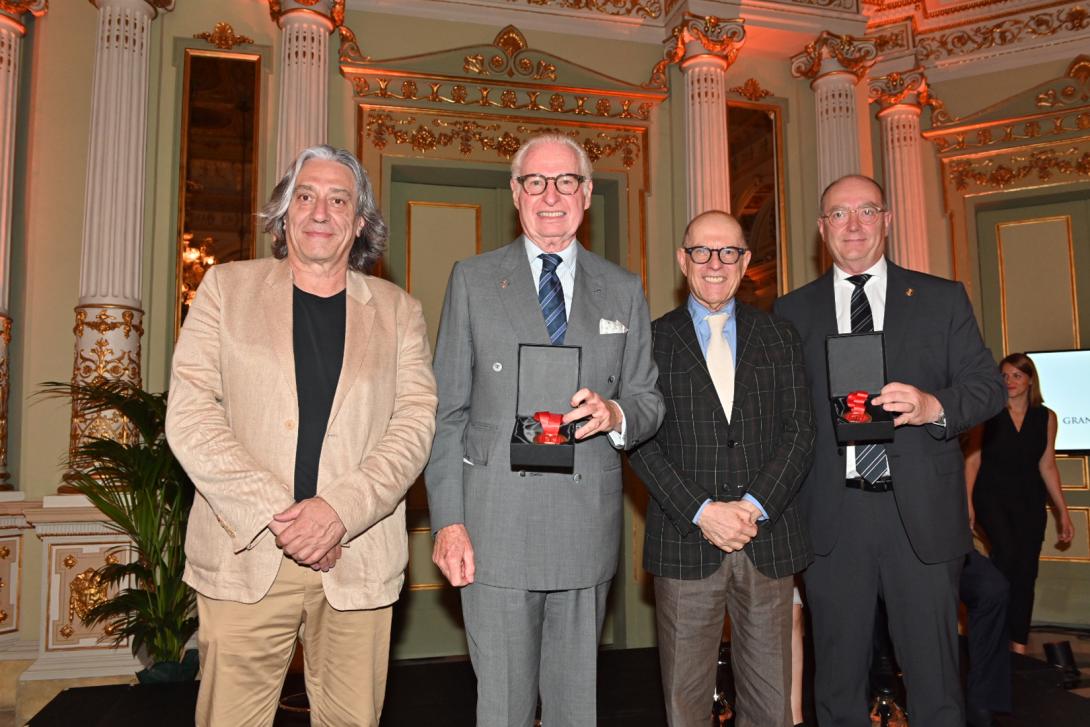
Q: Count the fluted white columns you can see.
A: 6